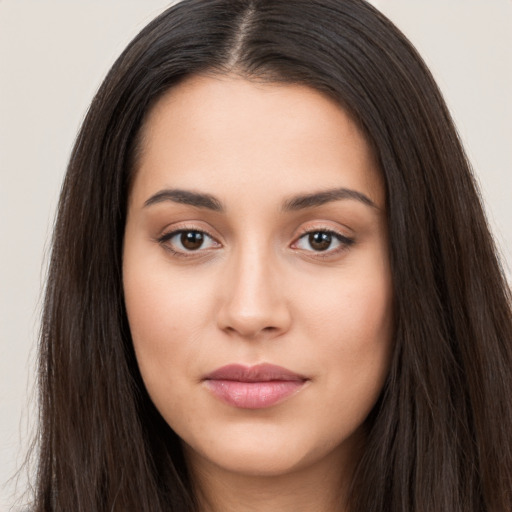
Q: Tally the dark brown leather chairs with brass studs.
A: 0